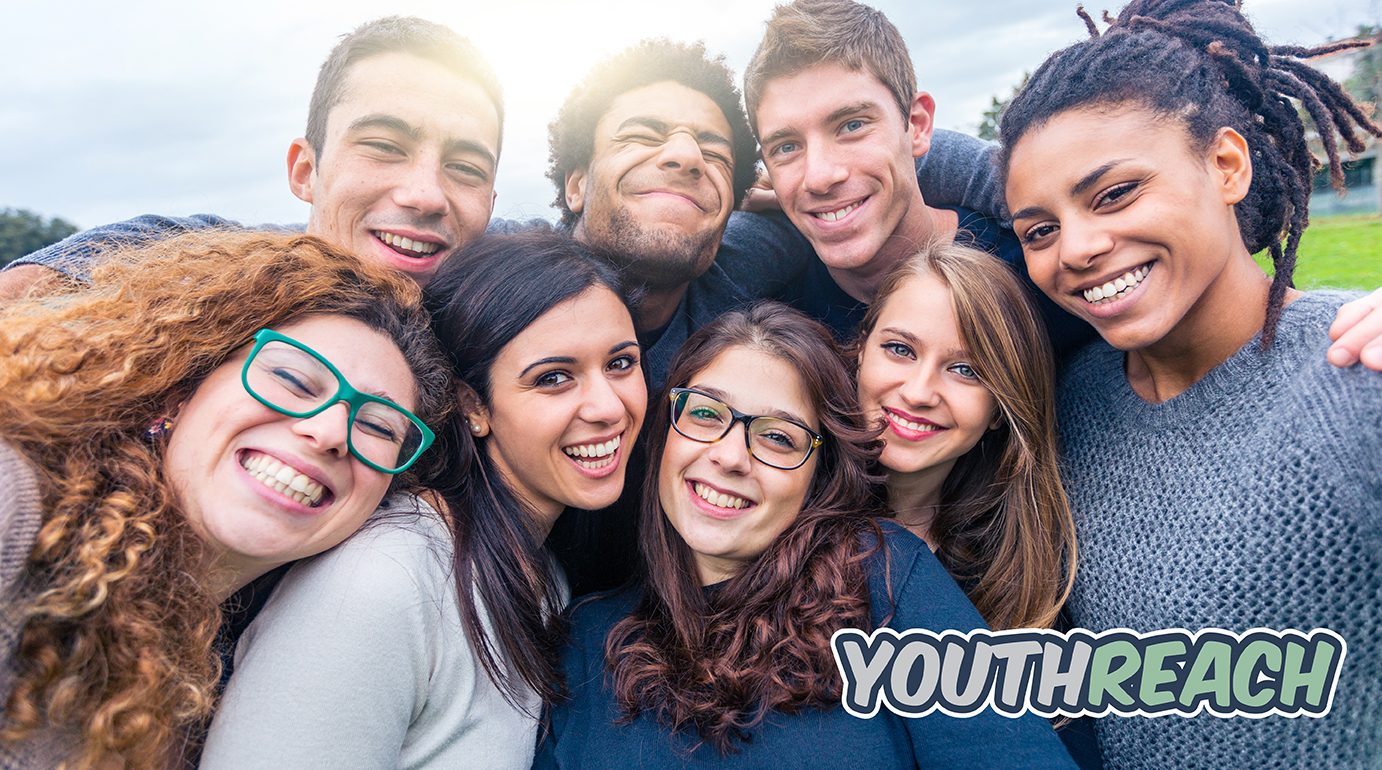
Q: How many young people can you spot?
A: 8